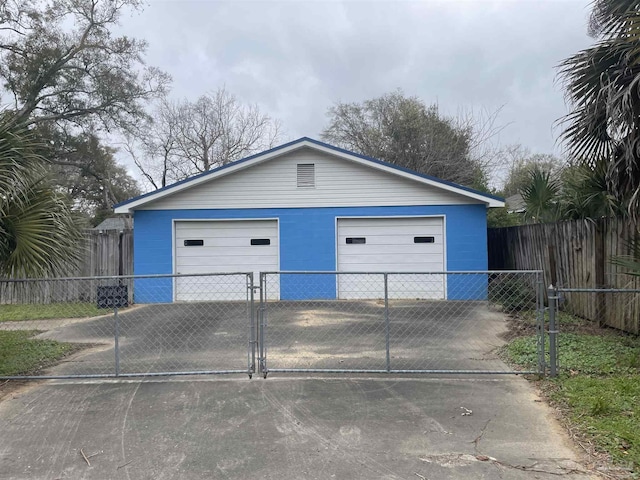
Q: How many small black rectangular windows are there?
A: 4